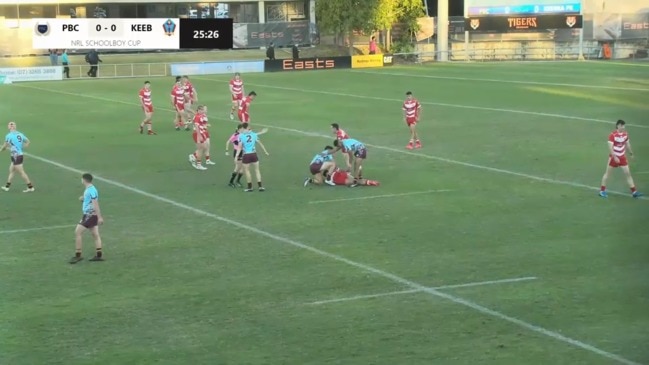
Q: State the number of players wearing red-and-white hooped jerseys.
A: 11